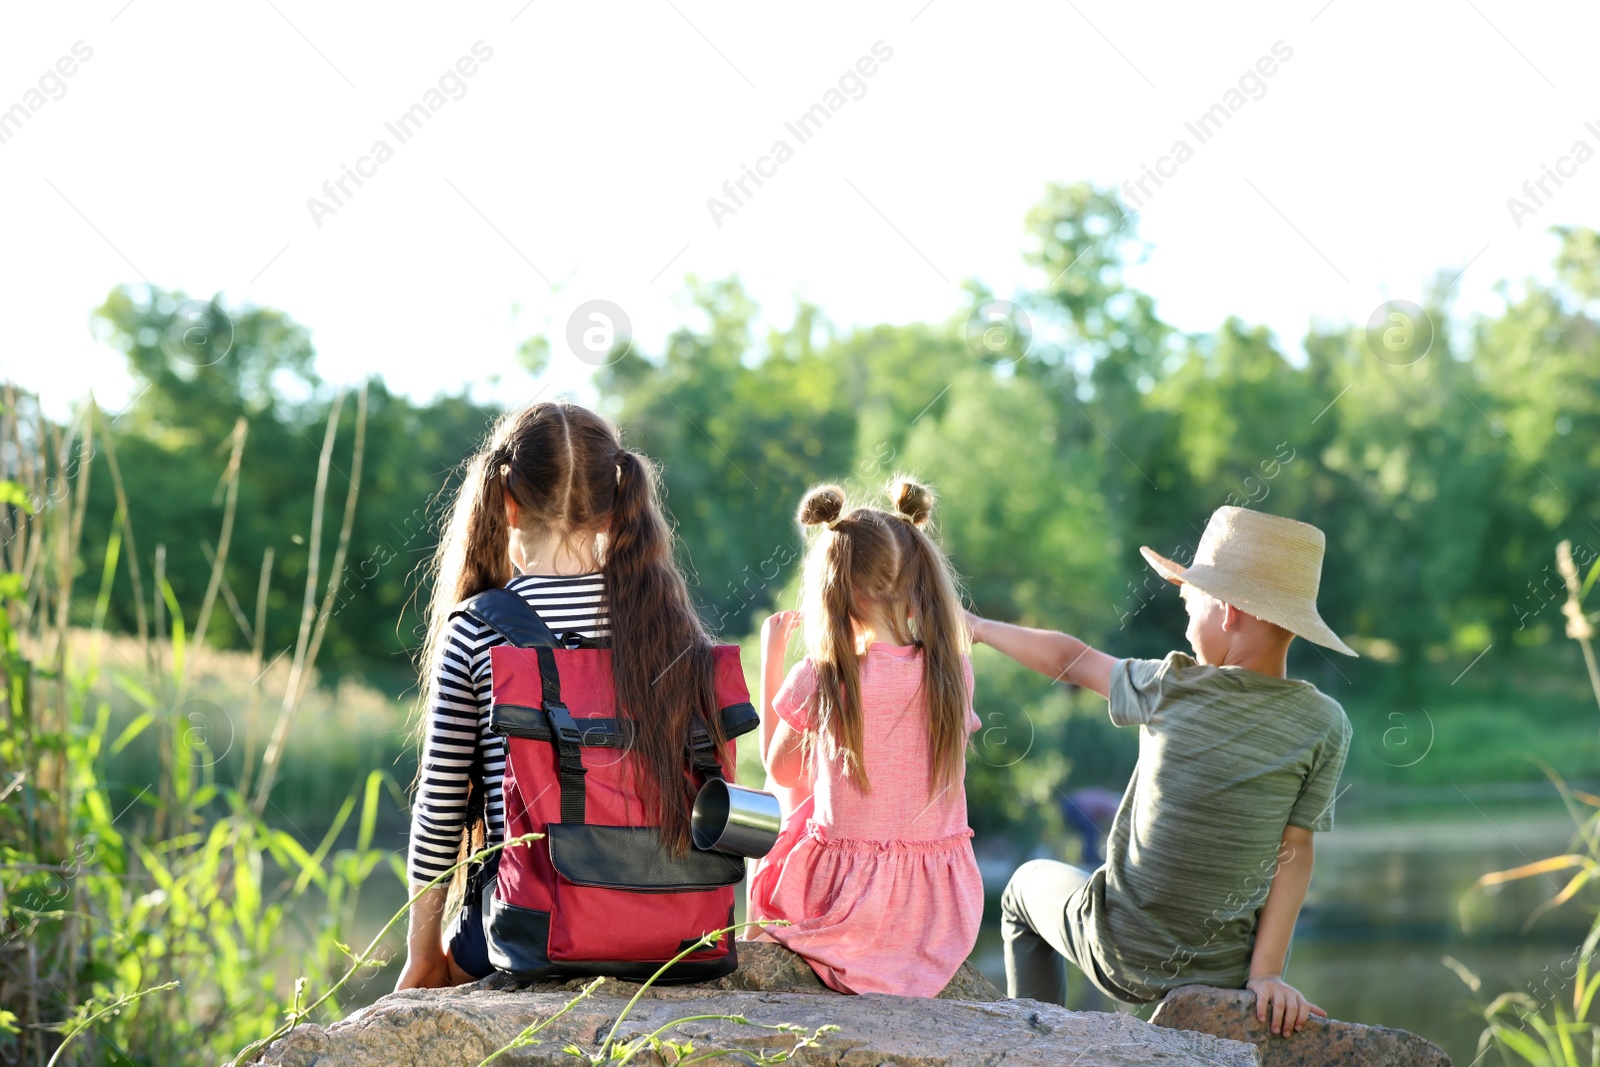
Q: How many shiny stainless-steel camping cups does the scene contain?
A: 1